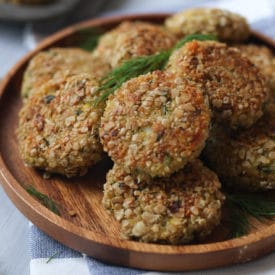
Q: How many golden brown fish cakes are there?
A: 9